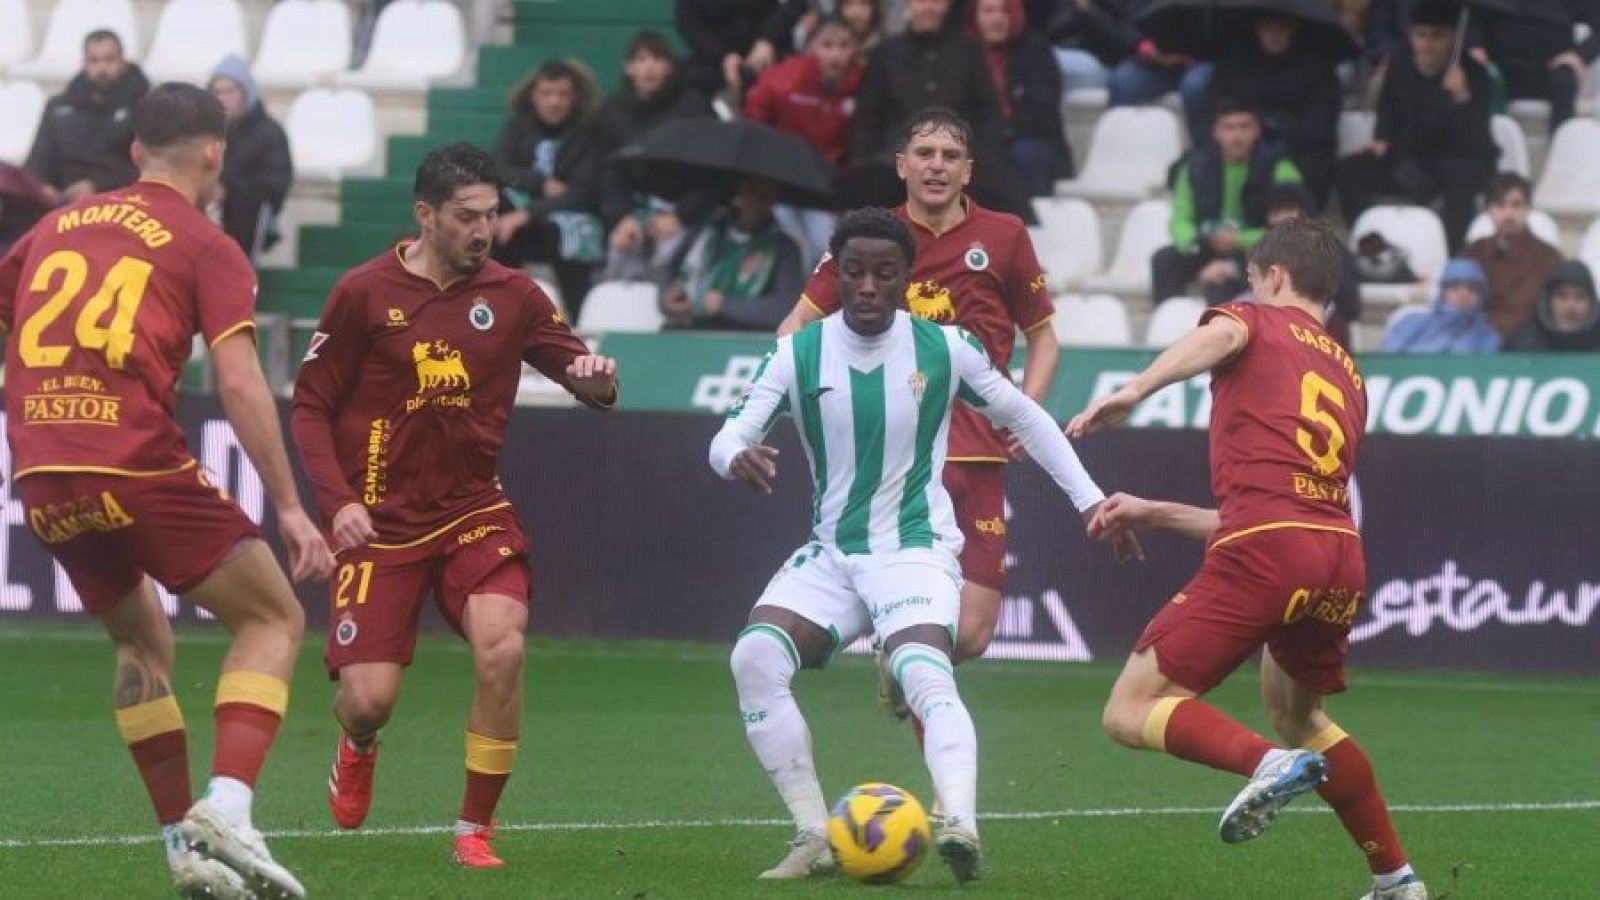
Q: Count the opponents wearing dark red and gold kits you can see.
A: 4